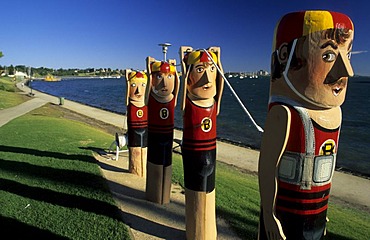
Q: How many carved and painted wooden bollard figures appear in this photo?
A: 4